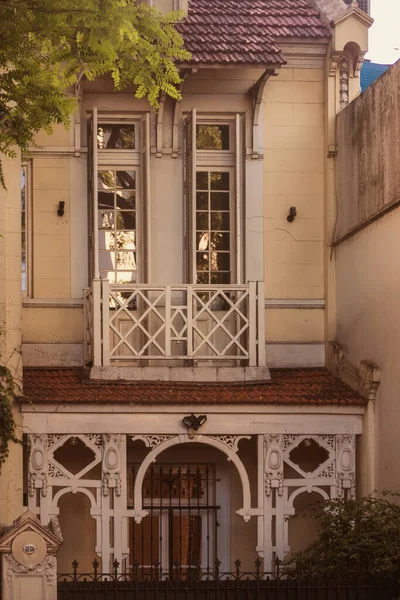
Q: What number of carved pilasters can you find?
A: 4